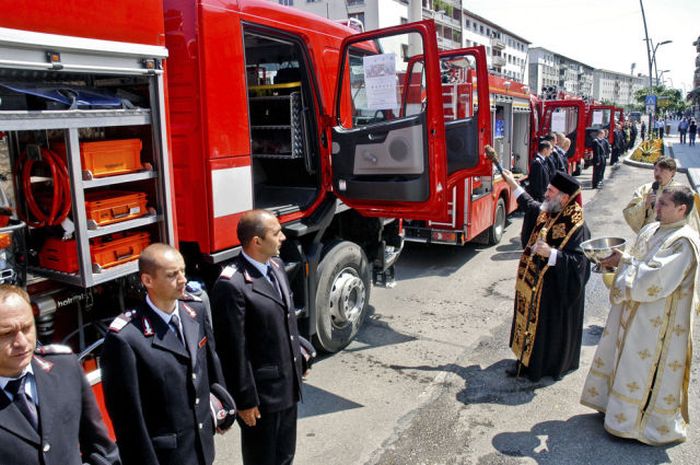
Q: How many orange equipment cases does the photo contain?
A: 3